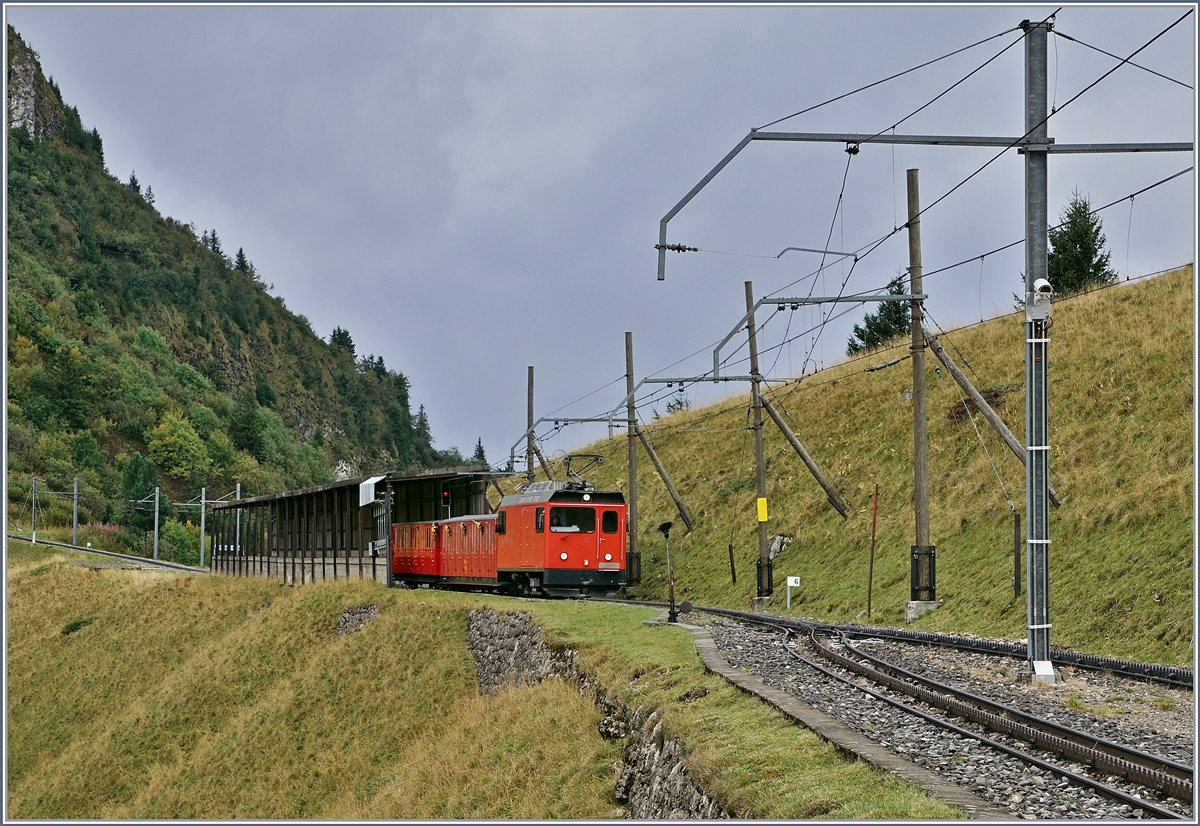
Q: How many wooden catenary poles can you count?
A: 4